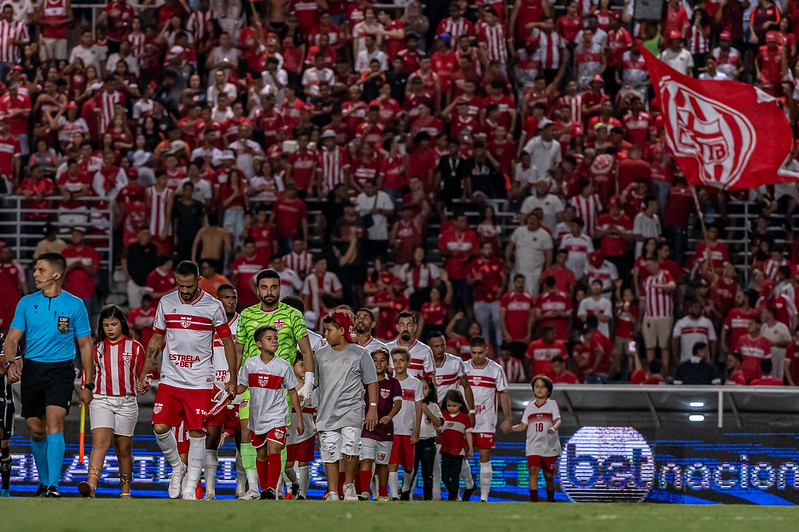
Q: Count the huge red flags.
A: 1